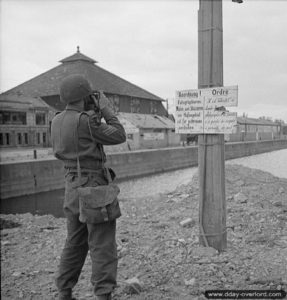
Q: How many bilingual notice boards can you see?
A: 1